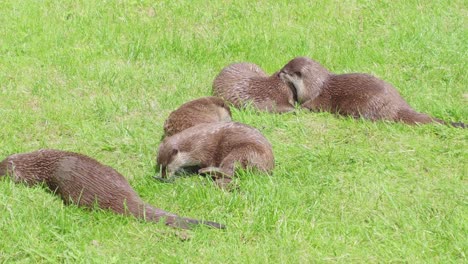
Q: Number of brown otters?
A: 5